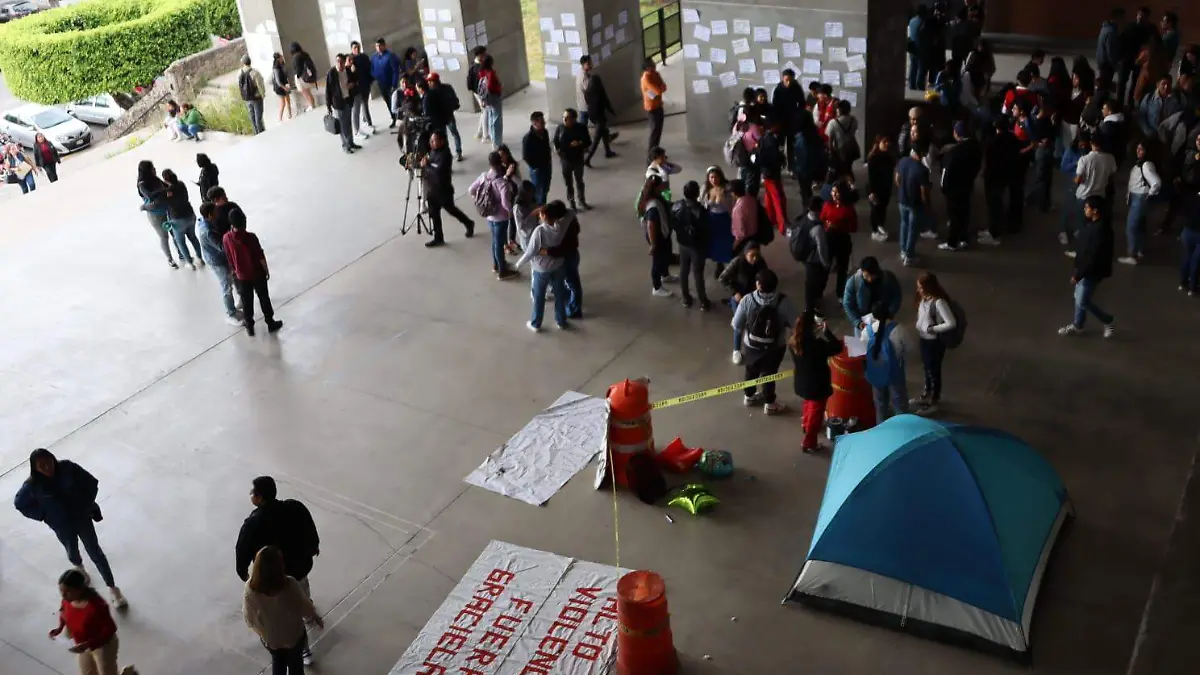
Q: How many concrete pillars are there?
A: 5